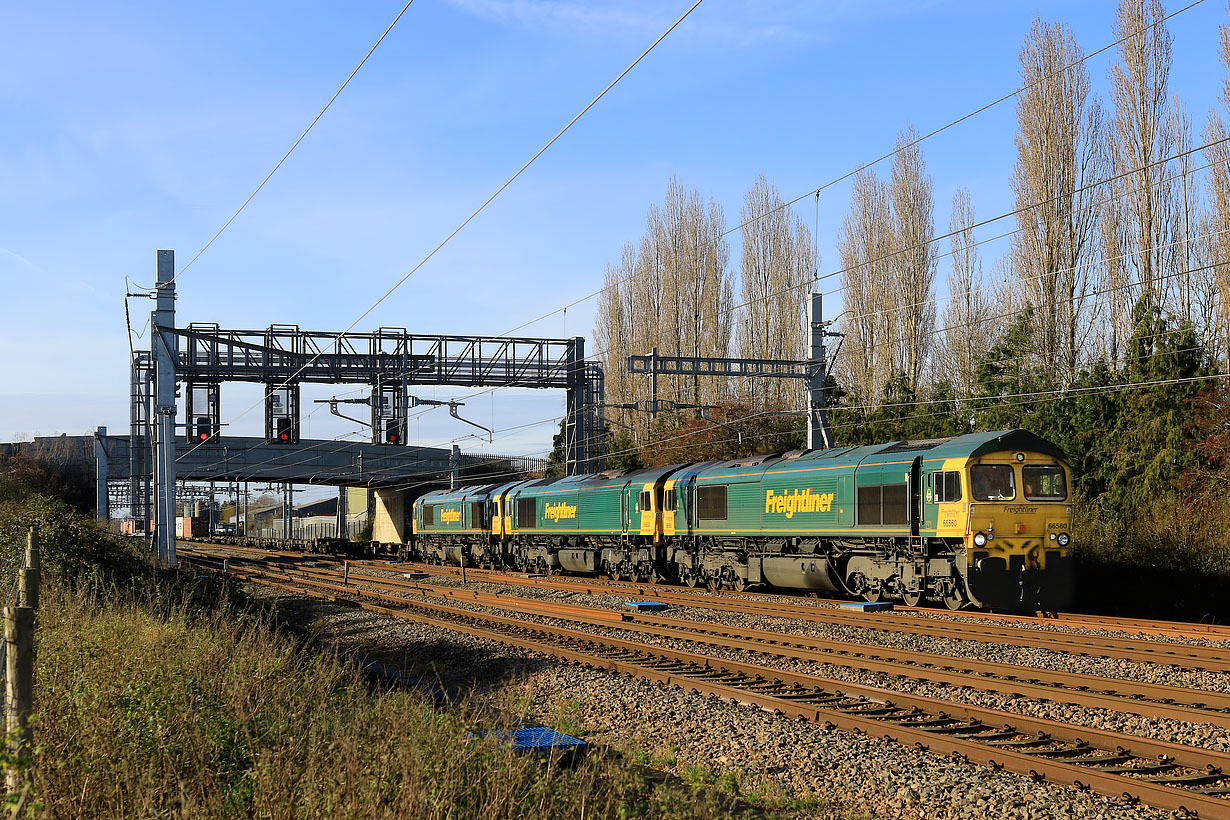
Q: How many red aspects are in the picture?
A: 3